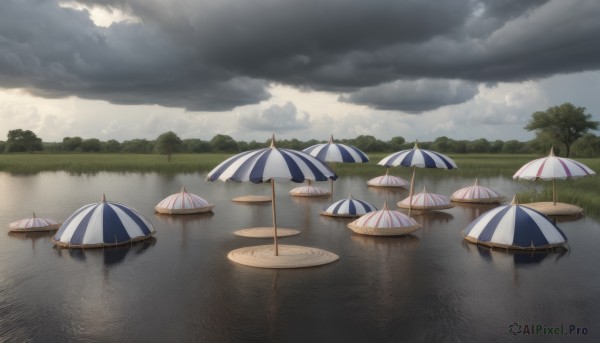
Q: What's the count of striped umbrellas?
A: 14